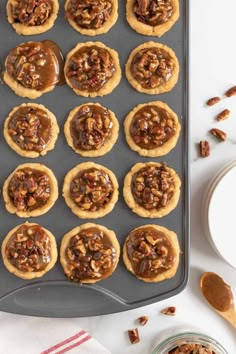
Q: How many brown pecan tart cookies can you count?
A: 15